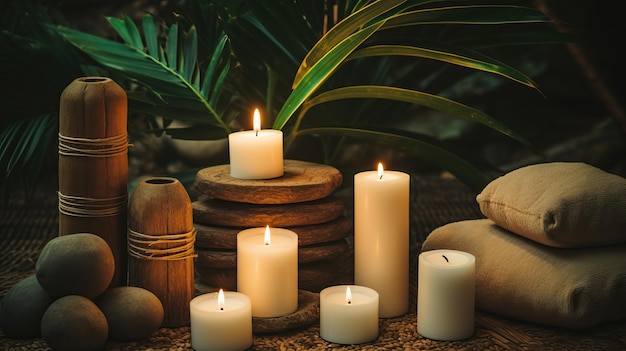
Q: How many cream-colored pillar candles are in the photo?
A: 6